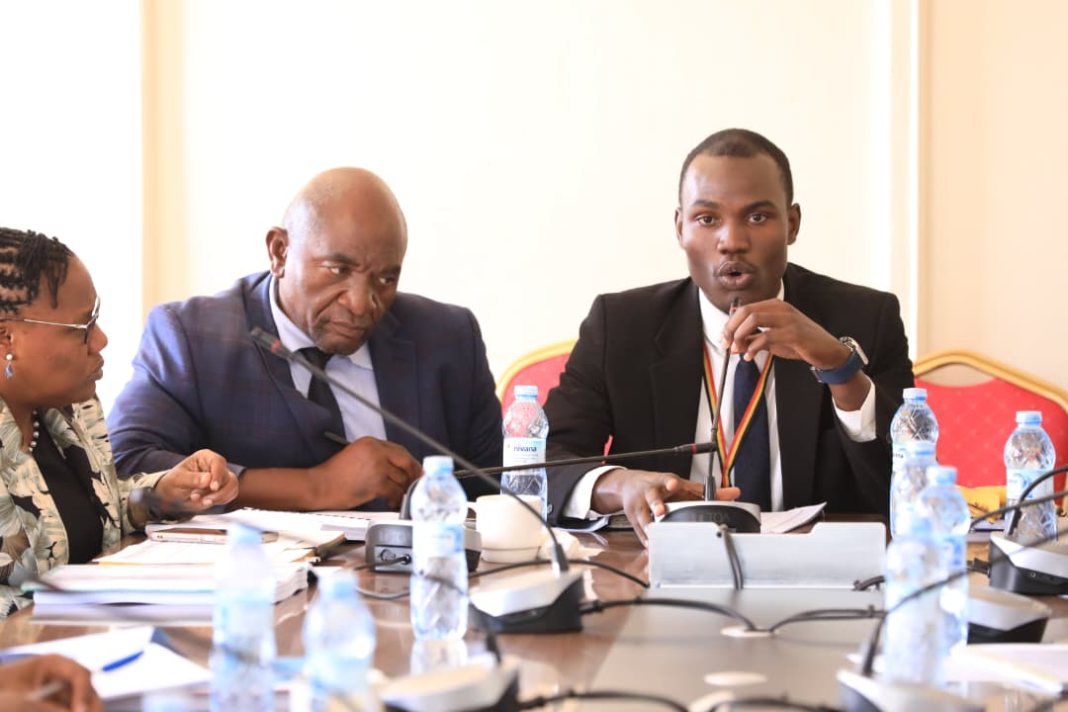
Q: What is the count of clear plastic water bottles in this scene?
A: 9